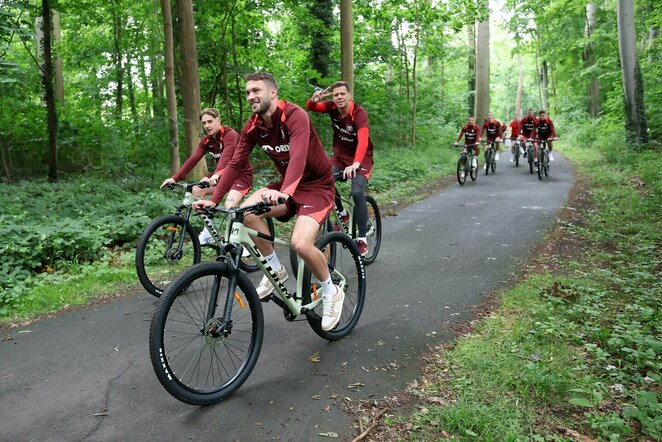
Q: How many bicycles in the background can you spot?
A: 5